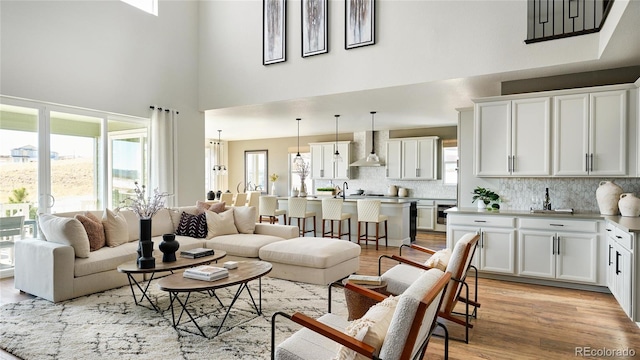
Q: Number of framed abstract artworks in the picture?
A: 3